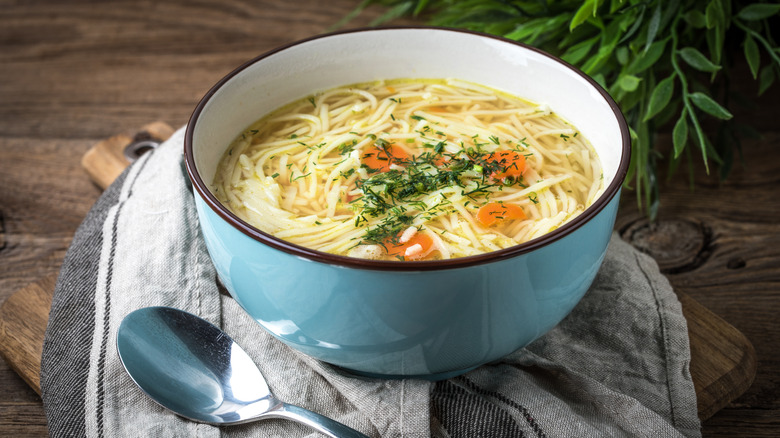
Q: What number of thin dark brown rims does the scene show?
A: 1